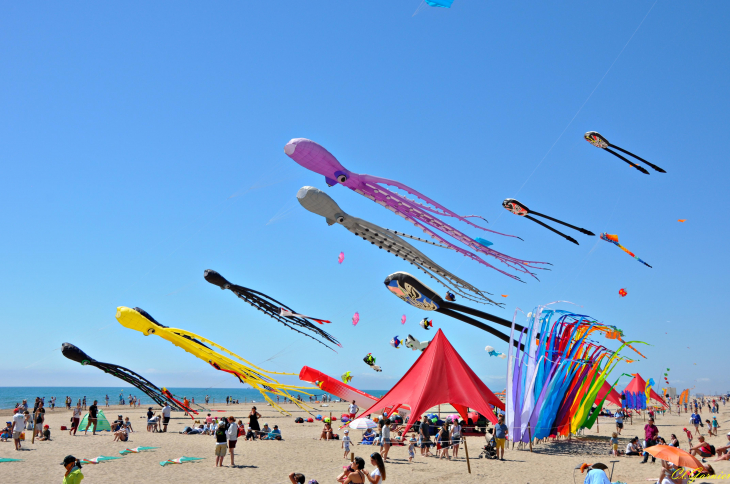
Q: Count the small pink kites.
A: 3